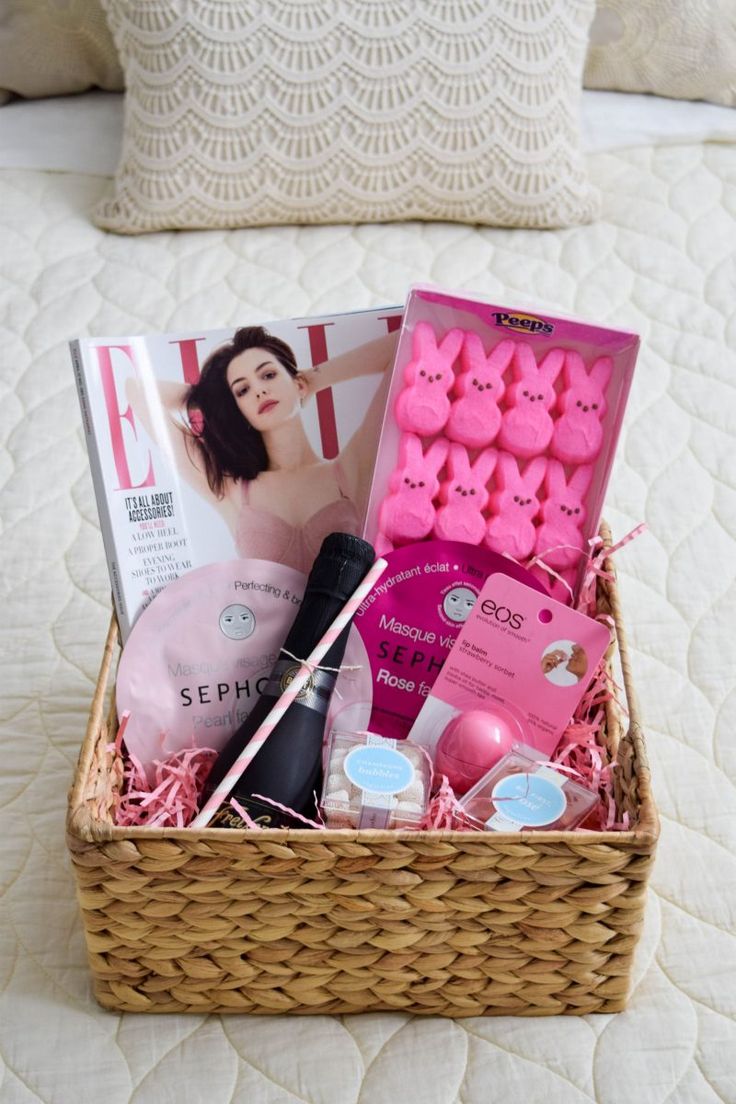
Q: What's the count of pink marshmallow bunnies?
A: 8